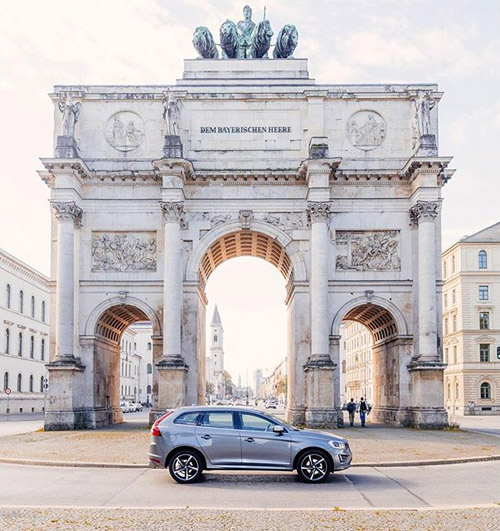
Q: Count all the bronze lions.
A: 4